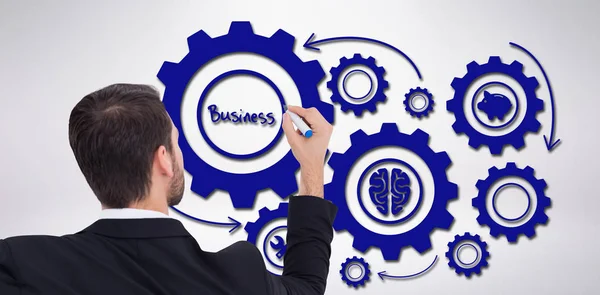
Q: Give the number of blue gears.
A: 9